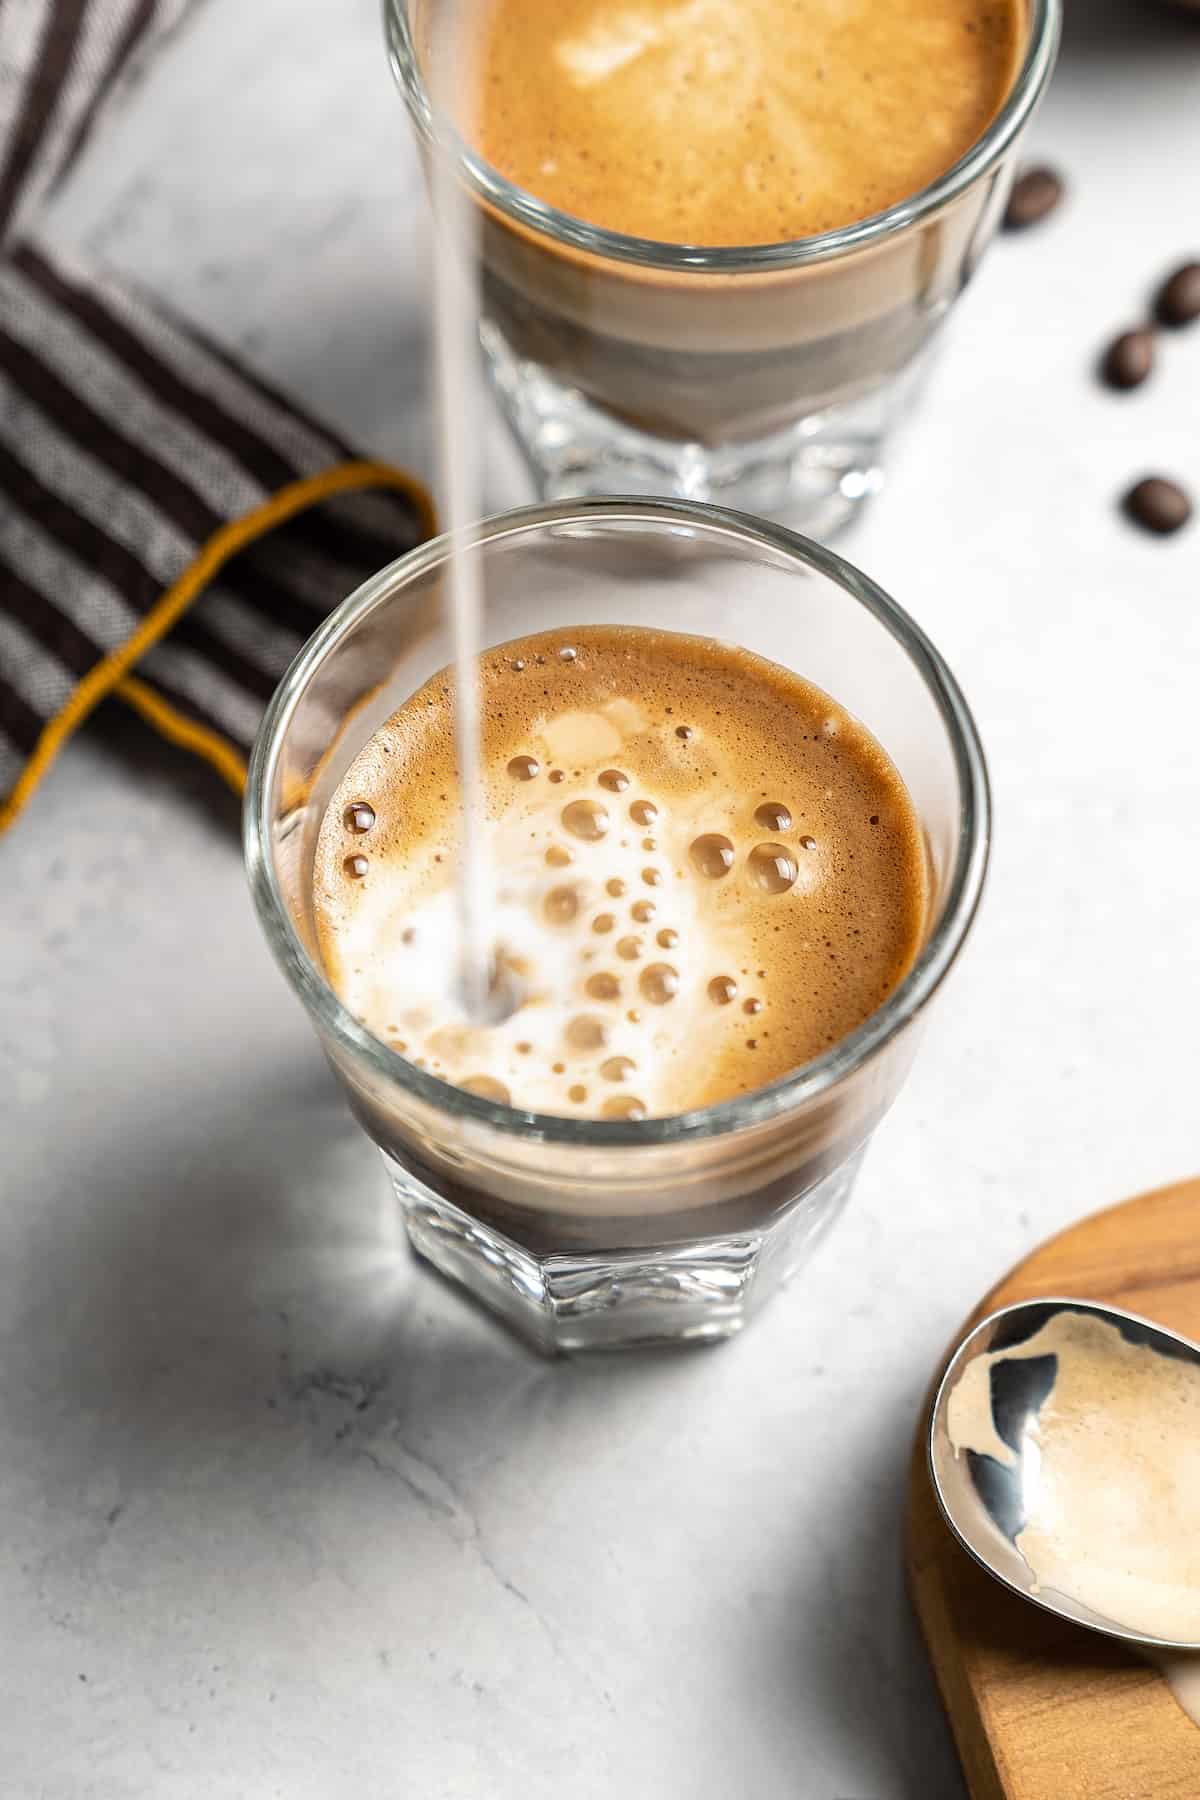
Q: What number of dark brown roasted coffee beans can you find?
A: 4